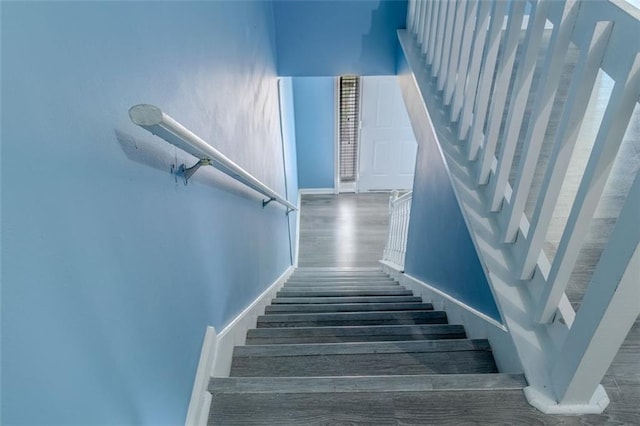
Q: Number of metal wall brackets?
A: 3